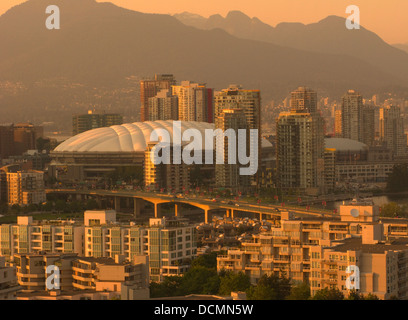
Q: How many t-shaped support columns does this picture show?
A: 2